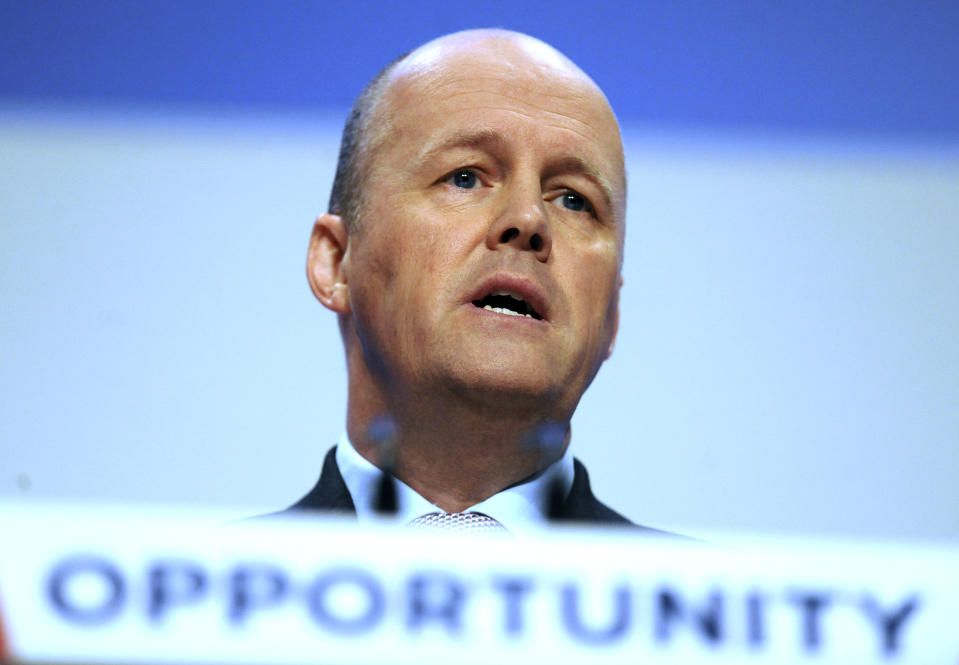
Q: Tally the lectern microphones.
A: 2